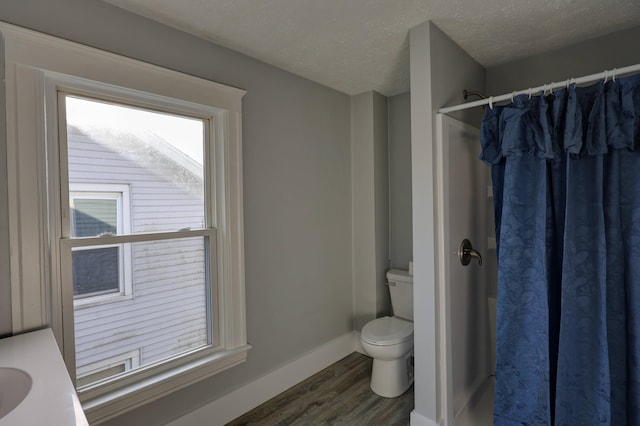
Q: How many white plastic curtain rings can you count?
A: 9